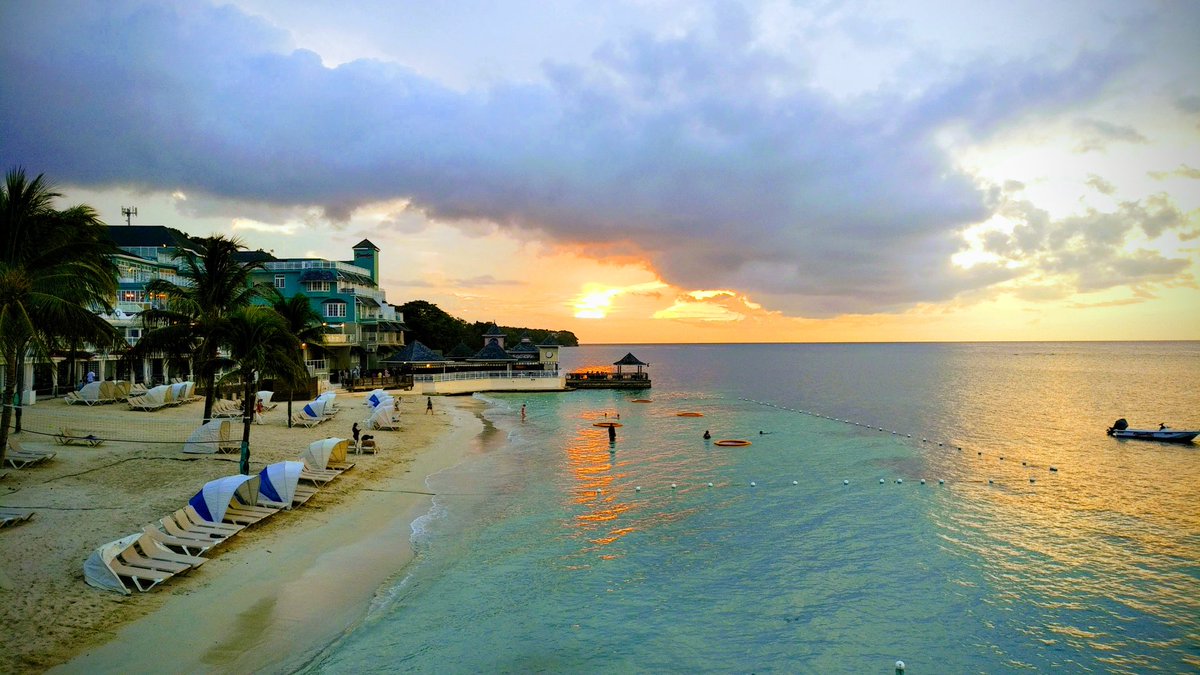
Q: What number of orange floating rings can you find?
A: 4